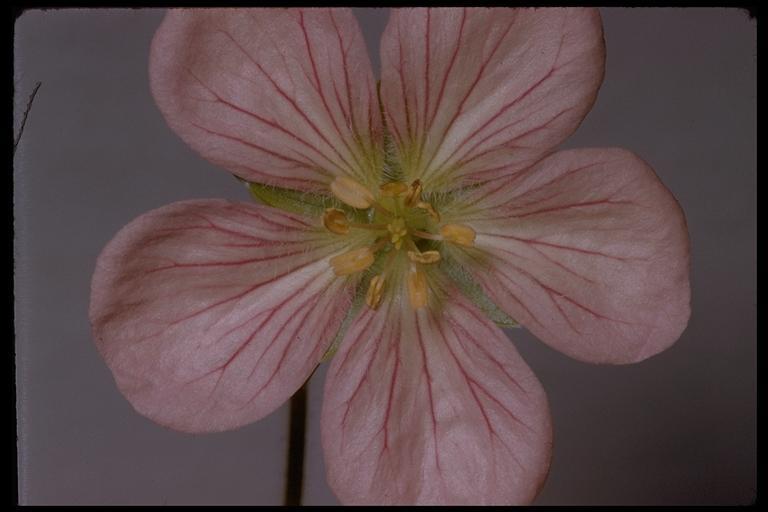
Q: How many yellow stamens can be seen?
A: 10